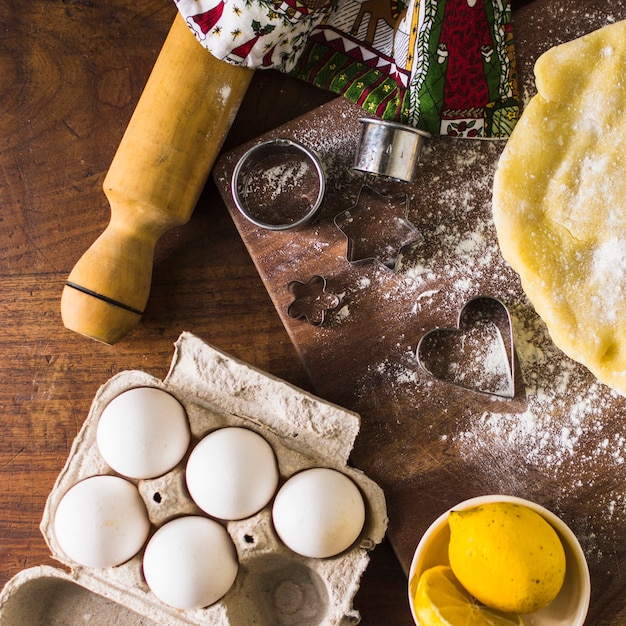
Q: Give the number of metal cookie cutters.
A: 5